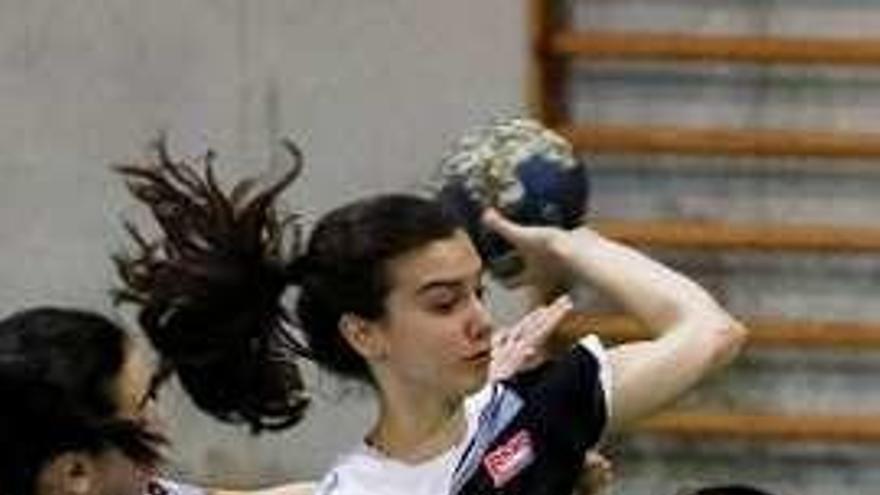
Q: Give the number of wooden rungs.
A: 5